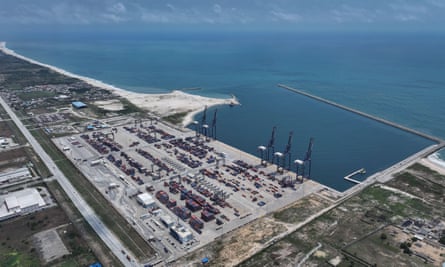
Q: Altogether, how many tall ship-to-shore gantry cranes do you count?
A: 5